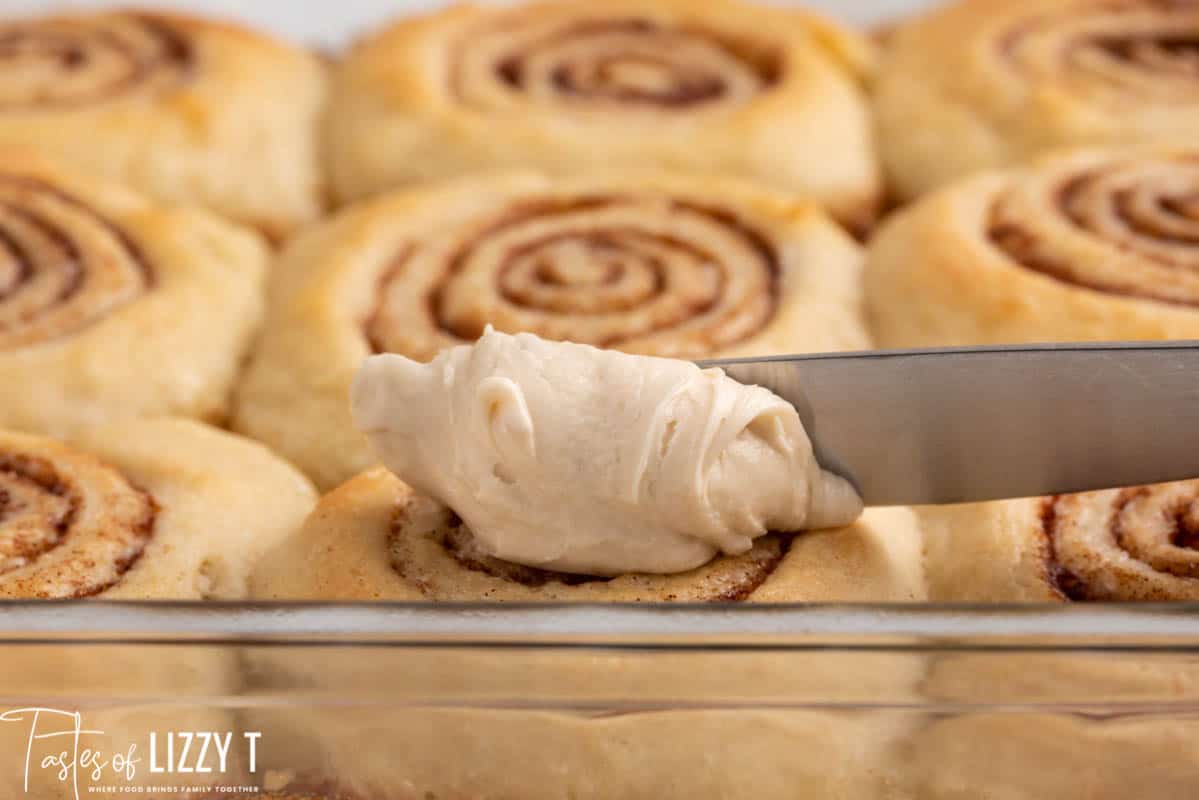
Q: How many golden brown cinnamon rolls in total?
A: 9